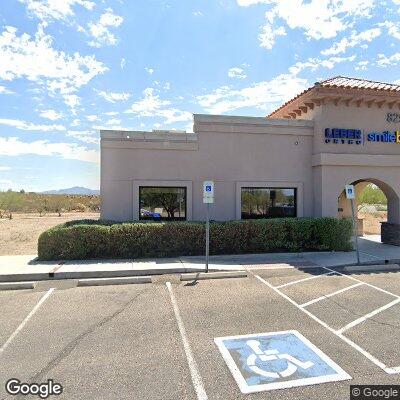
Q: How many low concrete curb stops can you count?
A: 4